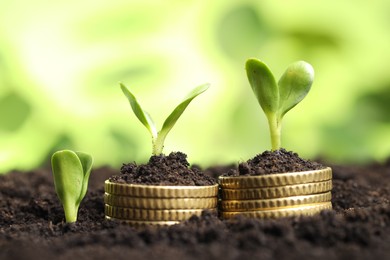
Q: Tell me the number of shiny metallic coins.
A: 8